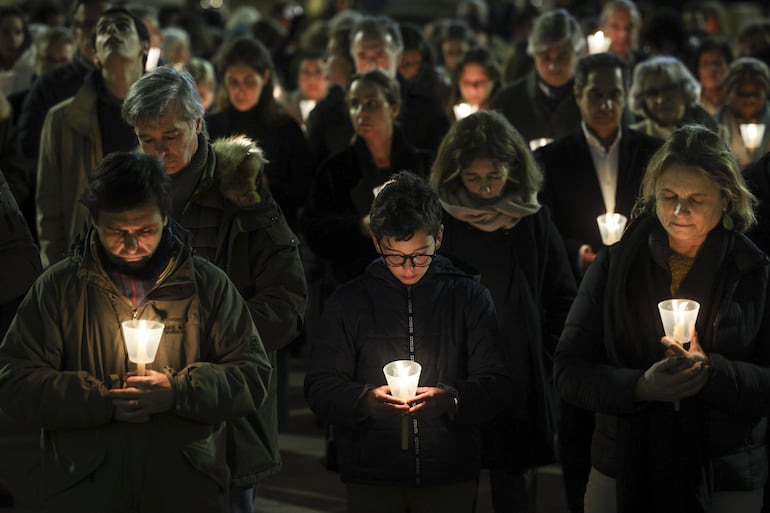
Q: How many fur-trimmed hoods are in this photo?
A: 1